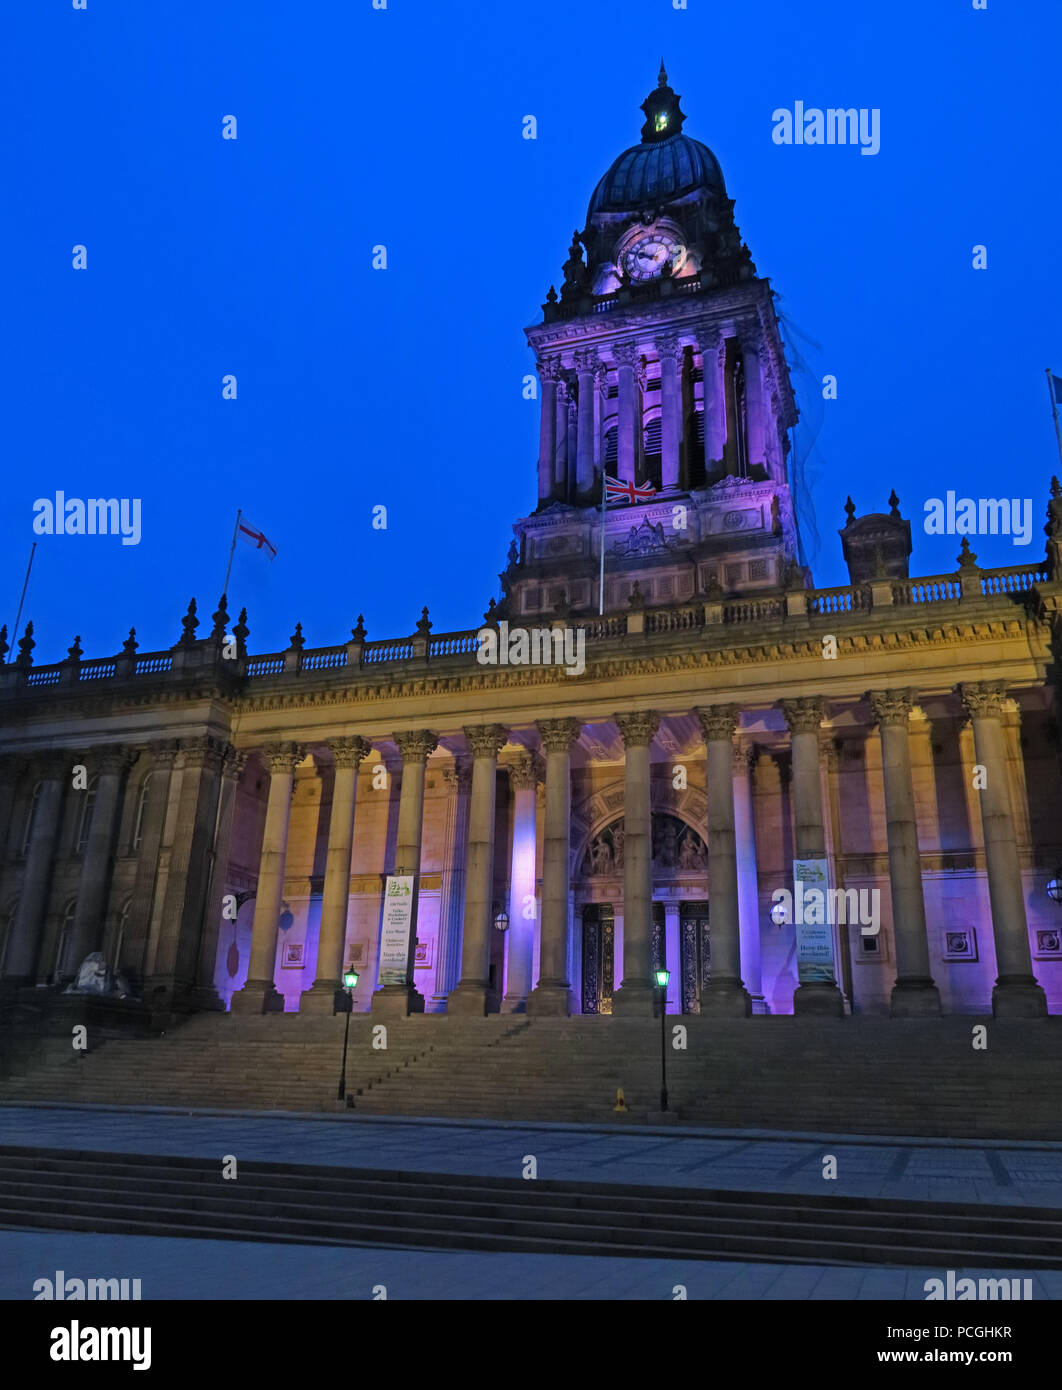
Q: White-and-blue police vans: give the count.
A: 0